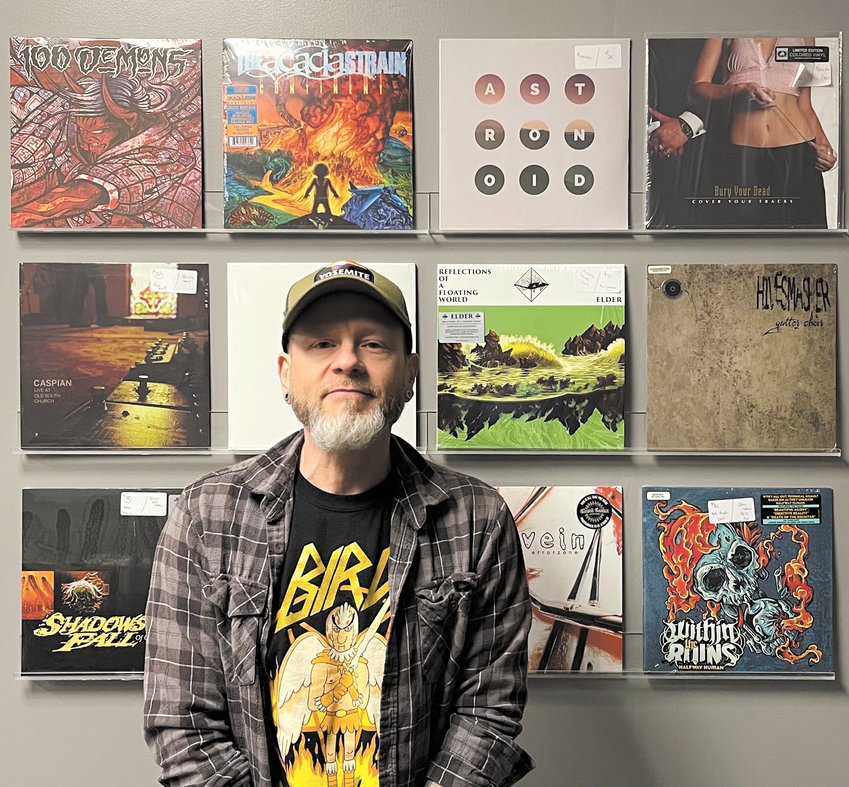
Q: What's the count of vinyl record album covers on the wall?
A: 11